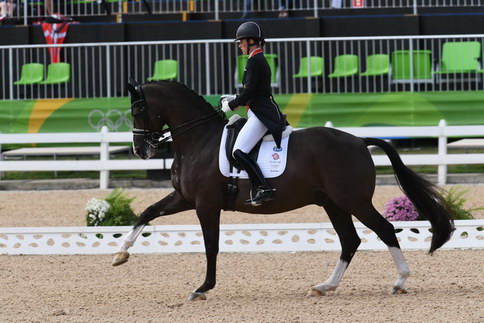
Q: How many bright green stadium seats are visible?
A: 9